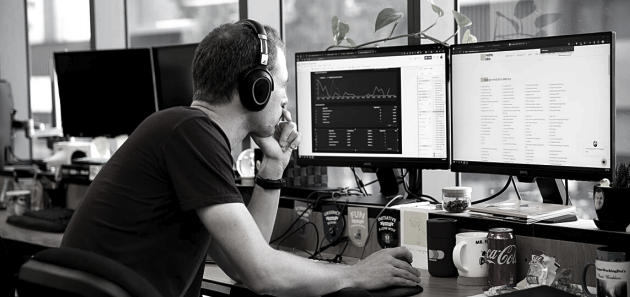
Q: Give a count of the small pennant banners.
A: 4